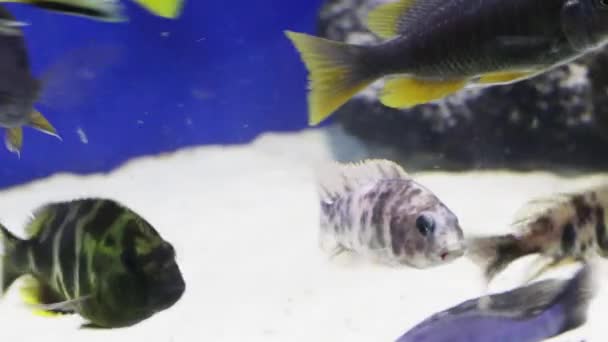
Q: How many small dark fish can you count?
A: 1